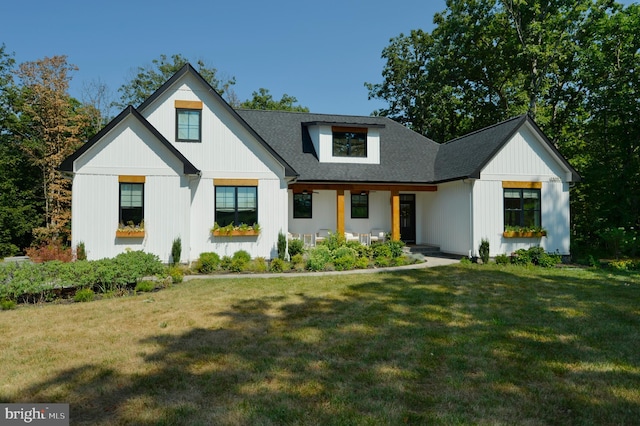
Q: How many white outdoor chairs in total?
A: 4